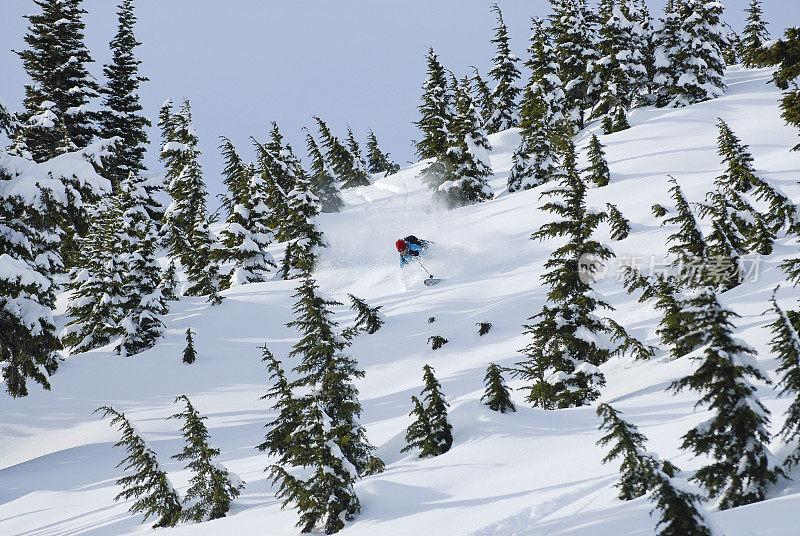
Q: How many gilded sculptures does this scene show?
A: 0